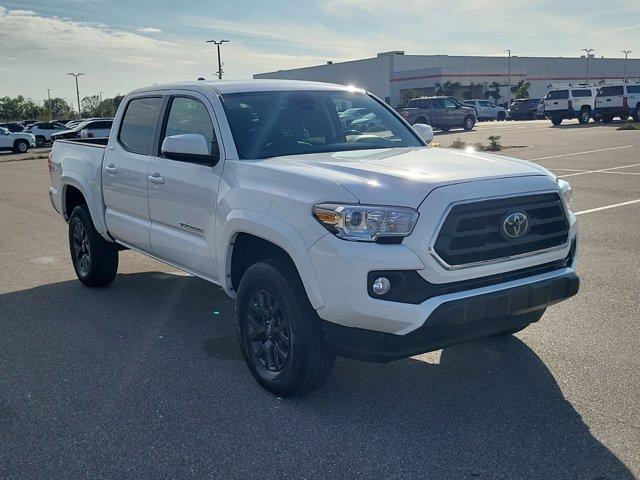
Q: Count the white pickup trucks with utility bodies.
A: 2